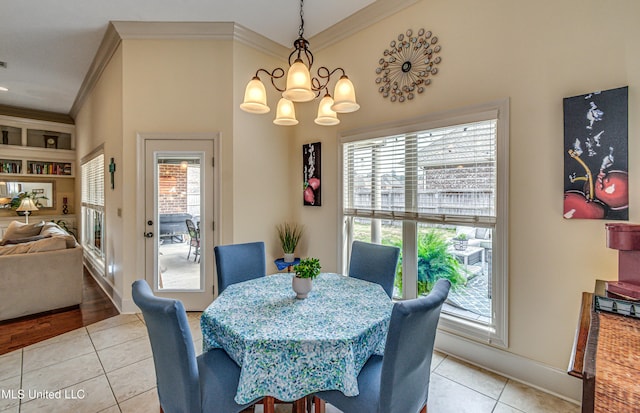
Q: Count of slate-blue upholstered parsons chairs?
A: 4